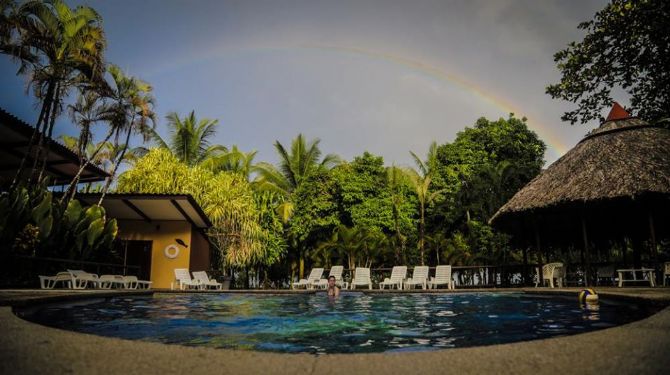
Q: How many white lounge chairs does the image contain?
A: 12